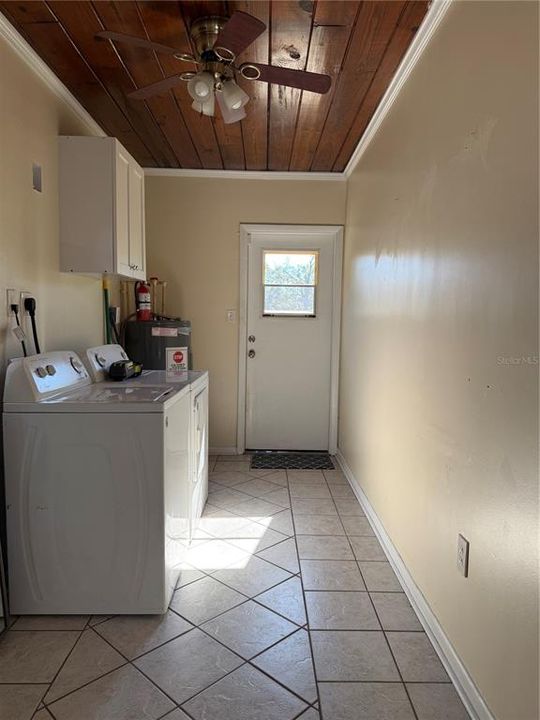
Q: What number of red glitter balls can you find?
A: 0